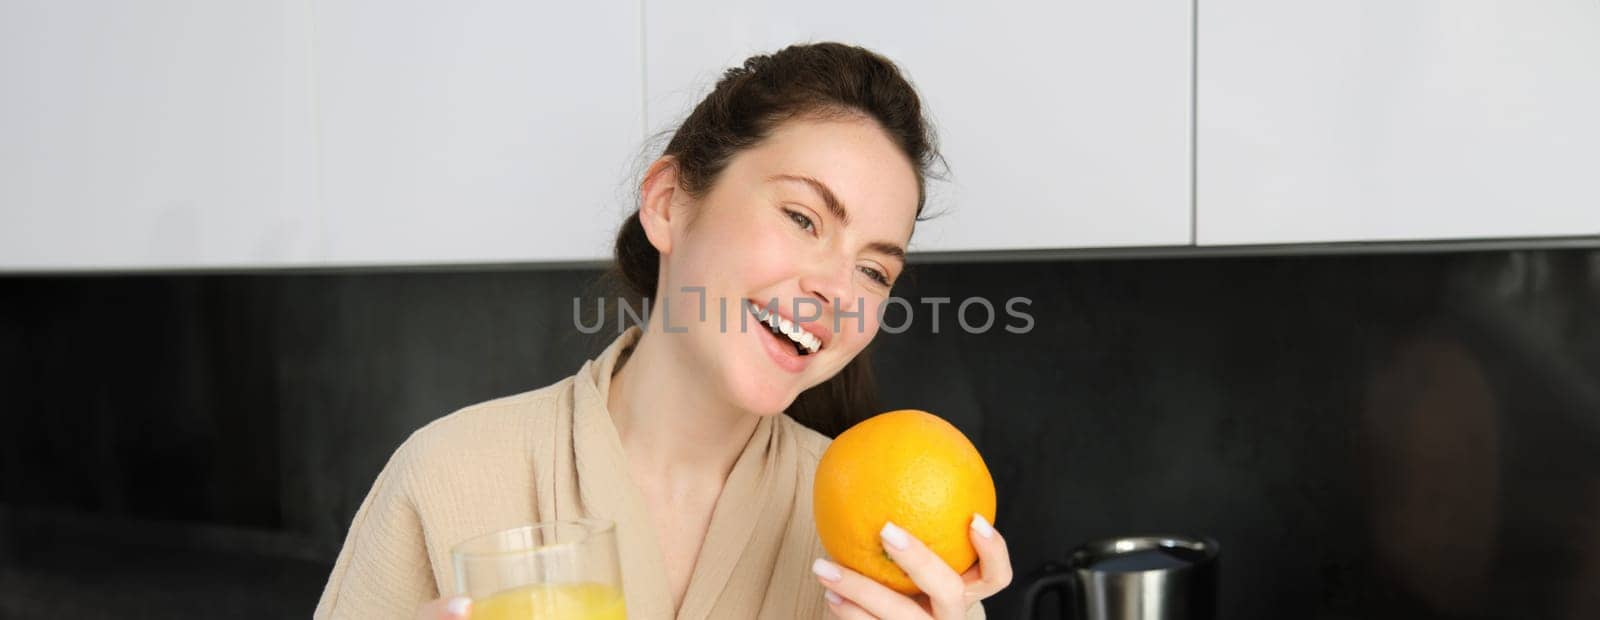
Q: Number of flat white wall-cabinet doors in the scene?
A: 4